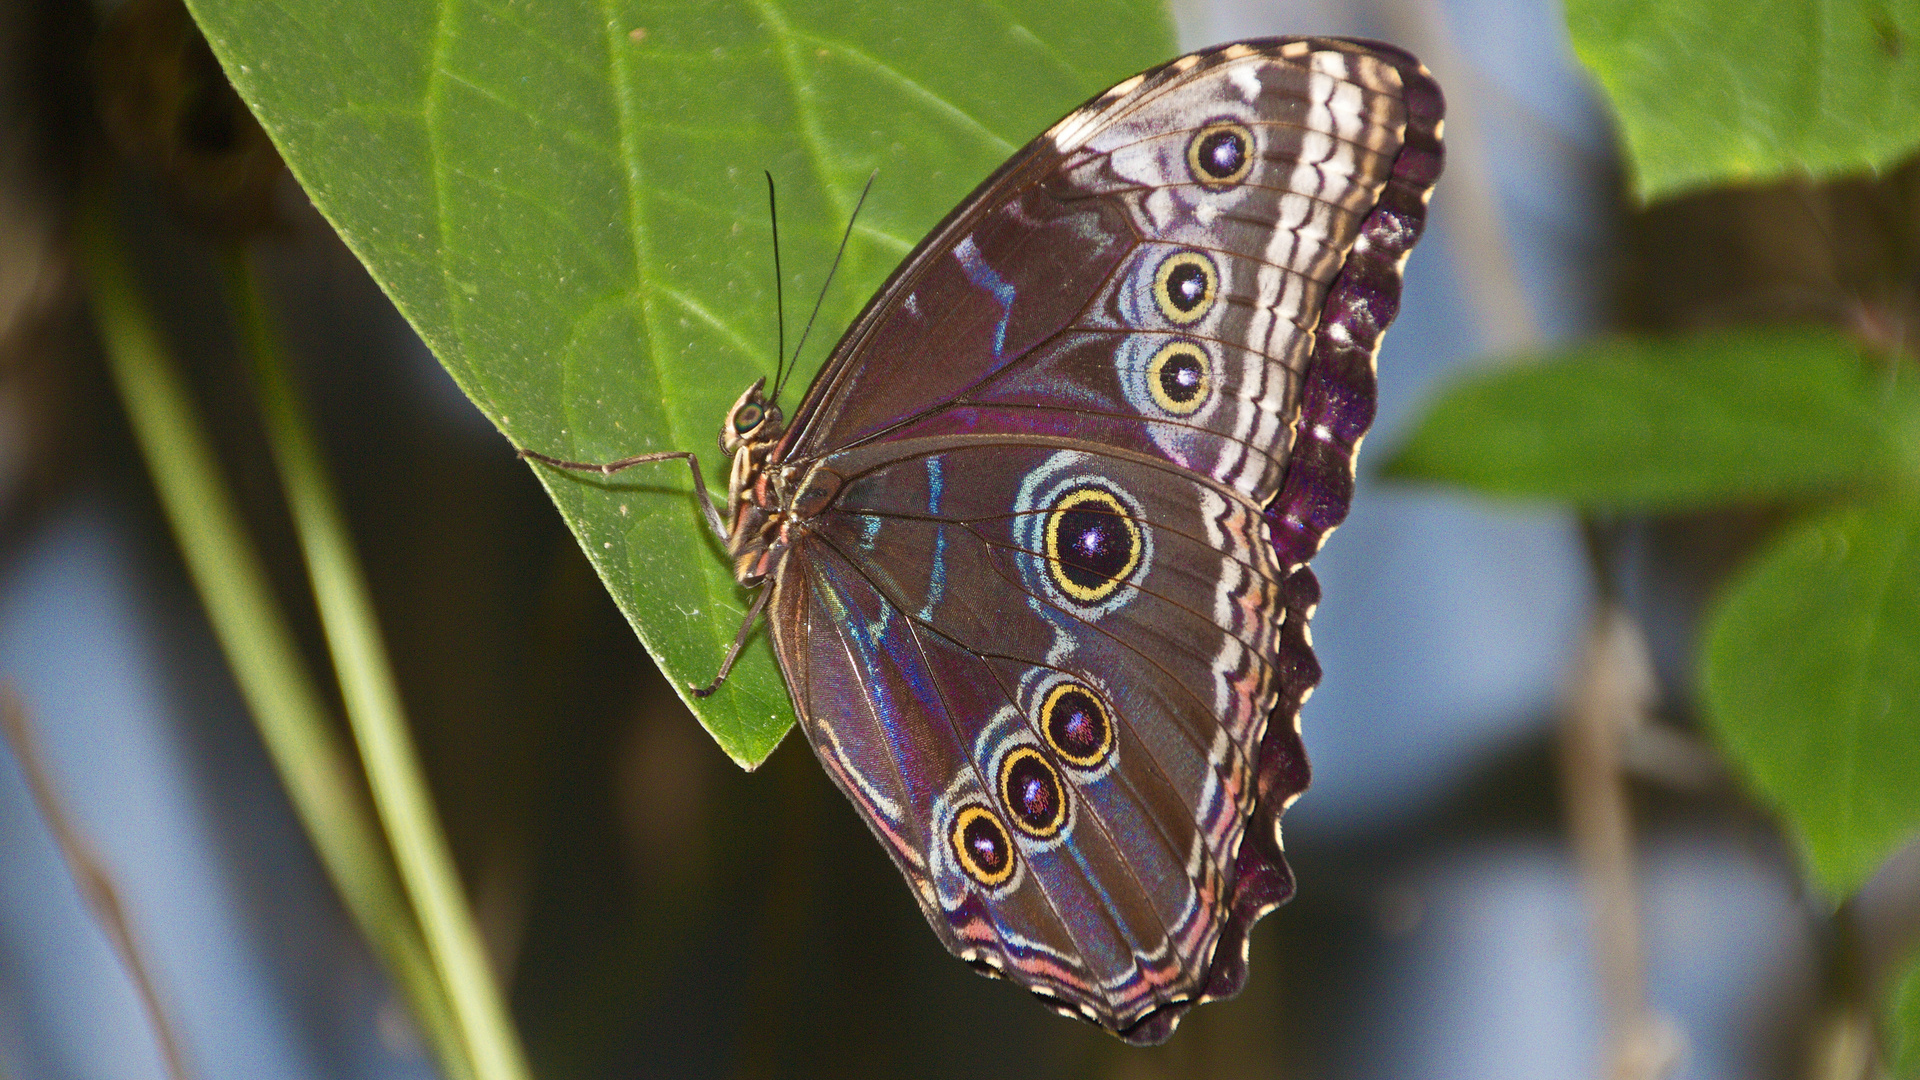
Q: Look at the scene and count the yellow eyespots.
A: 7